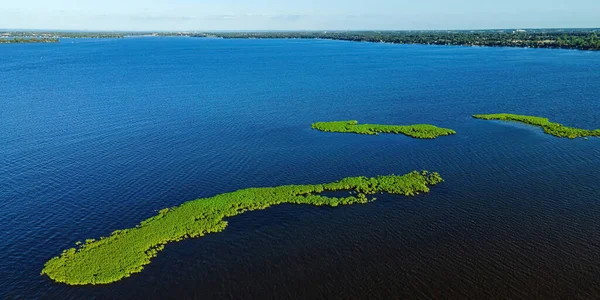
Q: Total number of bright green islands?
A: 3